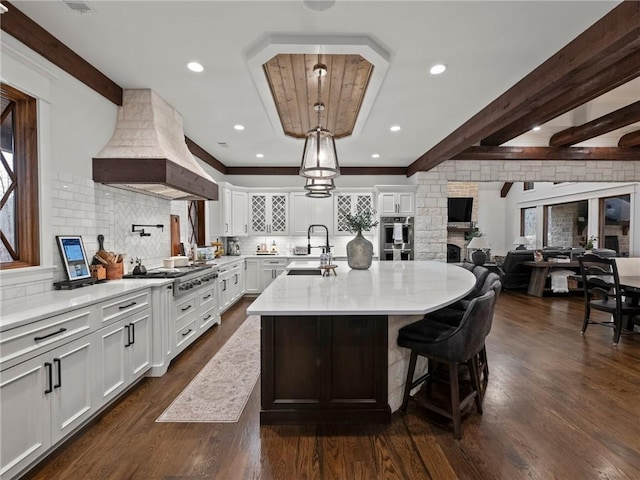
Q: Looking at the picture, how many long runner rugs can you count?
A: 1